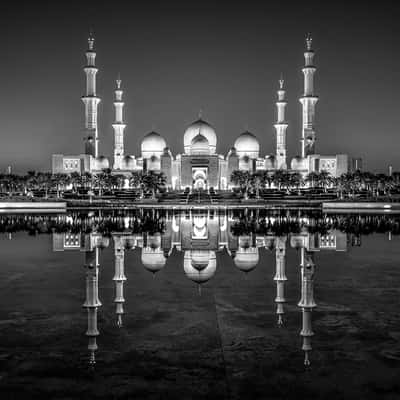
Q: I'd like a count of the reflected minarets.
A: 4